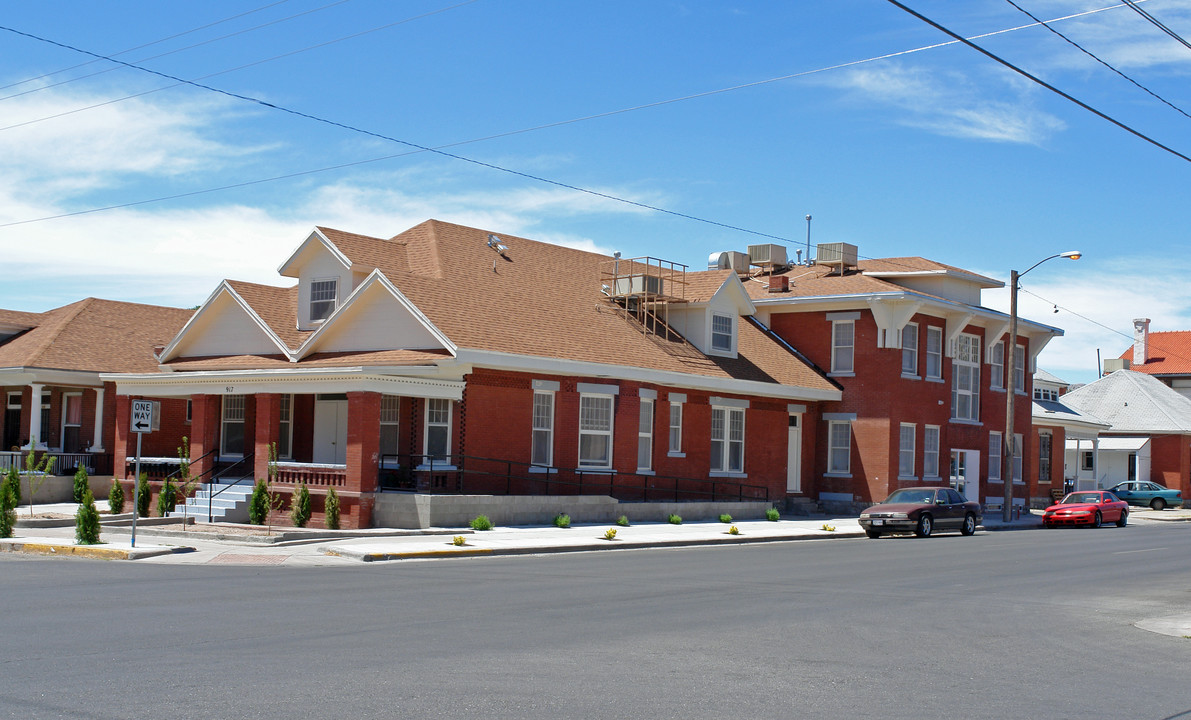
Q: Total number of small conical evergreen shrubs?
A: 10